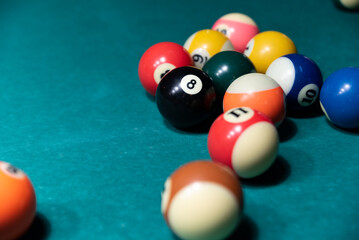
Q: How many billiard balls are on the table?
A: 13